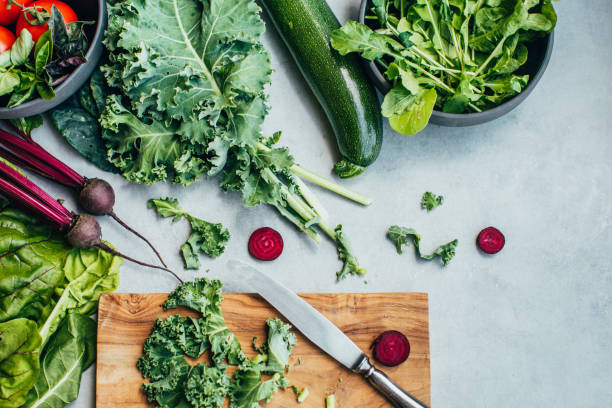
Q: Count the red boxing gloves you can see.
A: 0